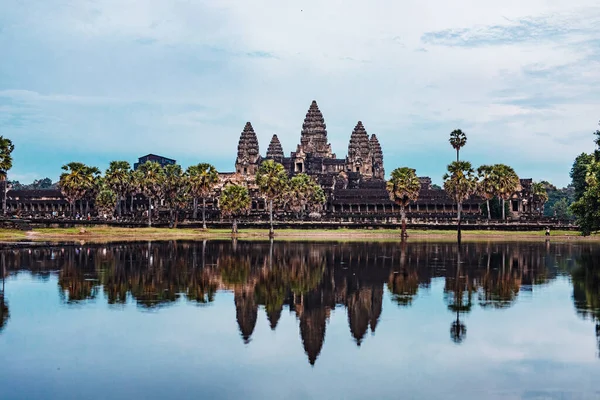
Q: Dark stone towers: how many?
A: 5